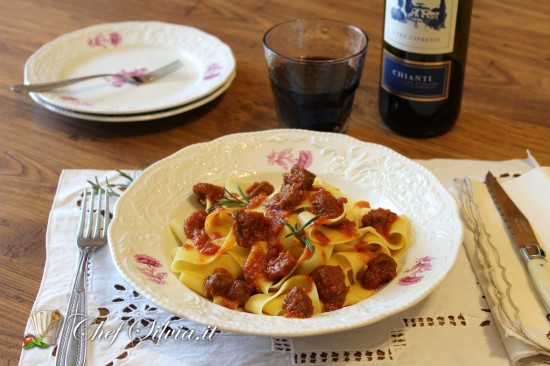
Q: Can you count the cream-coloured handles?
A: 1